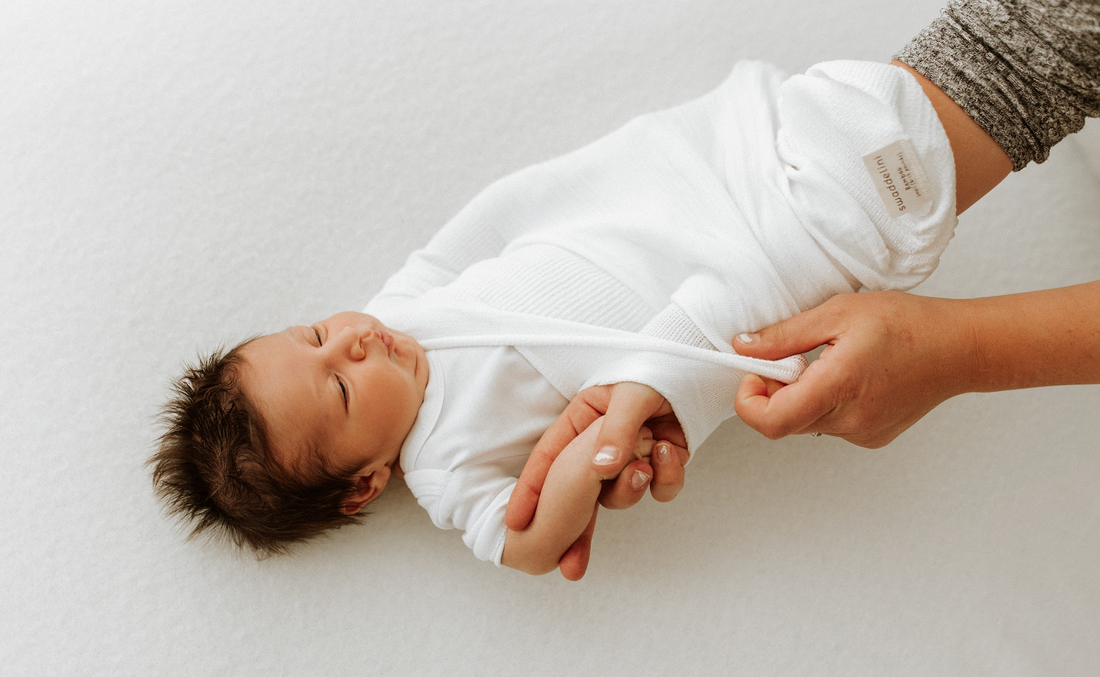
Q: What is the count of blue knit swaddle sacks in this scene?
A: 0